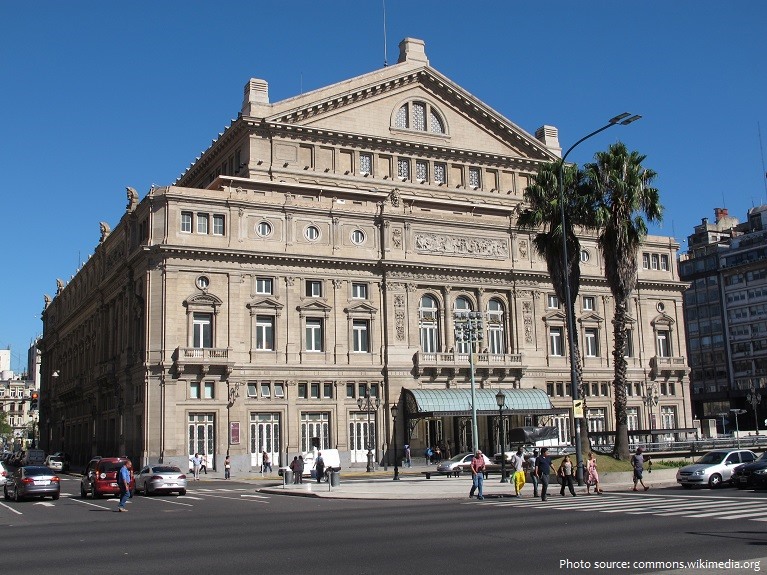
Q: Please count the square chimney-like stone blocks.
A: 3